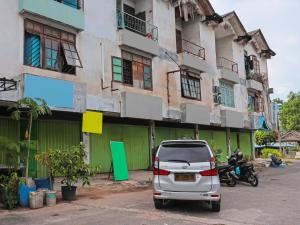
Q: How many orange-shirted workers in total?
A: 0